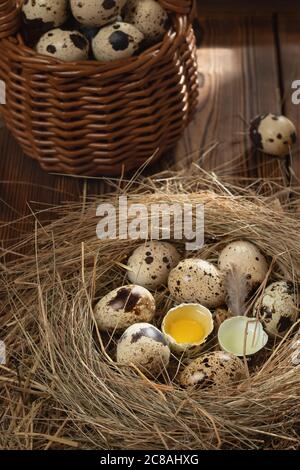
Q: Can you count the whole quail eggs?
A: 13